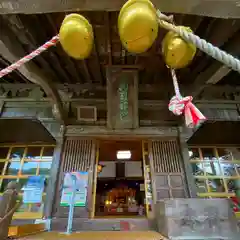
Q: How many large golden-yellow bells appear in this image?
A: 3